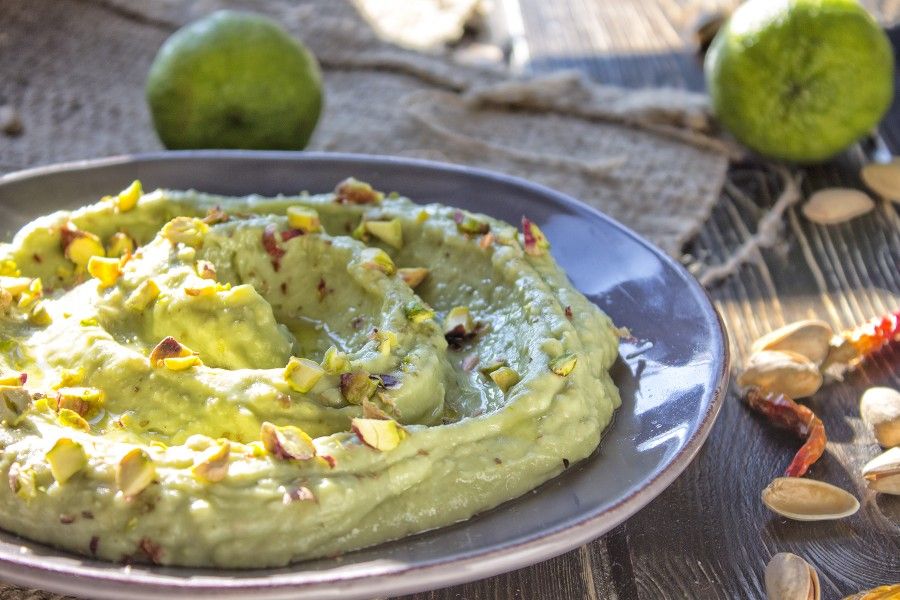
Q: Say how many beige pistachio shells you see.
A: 8